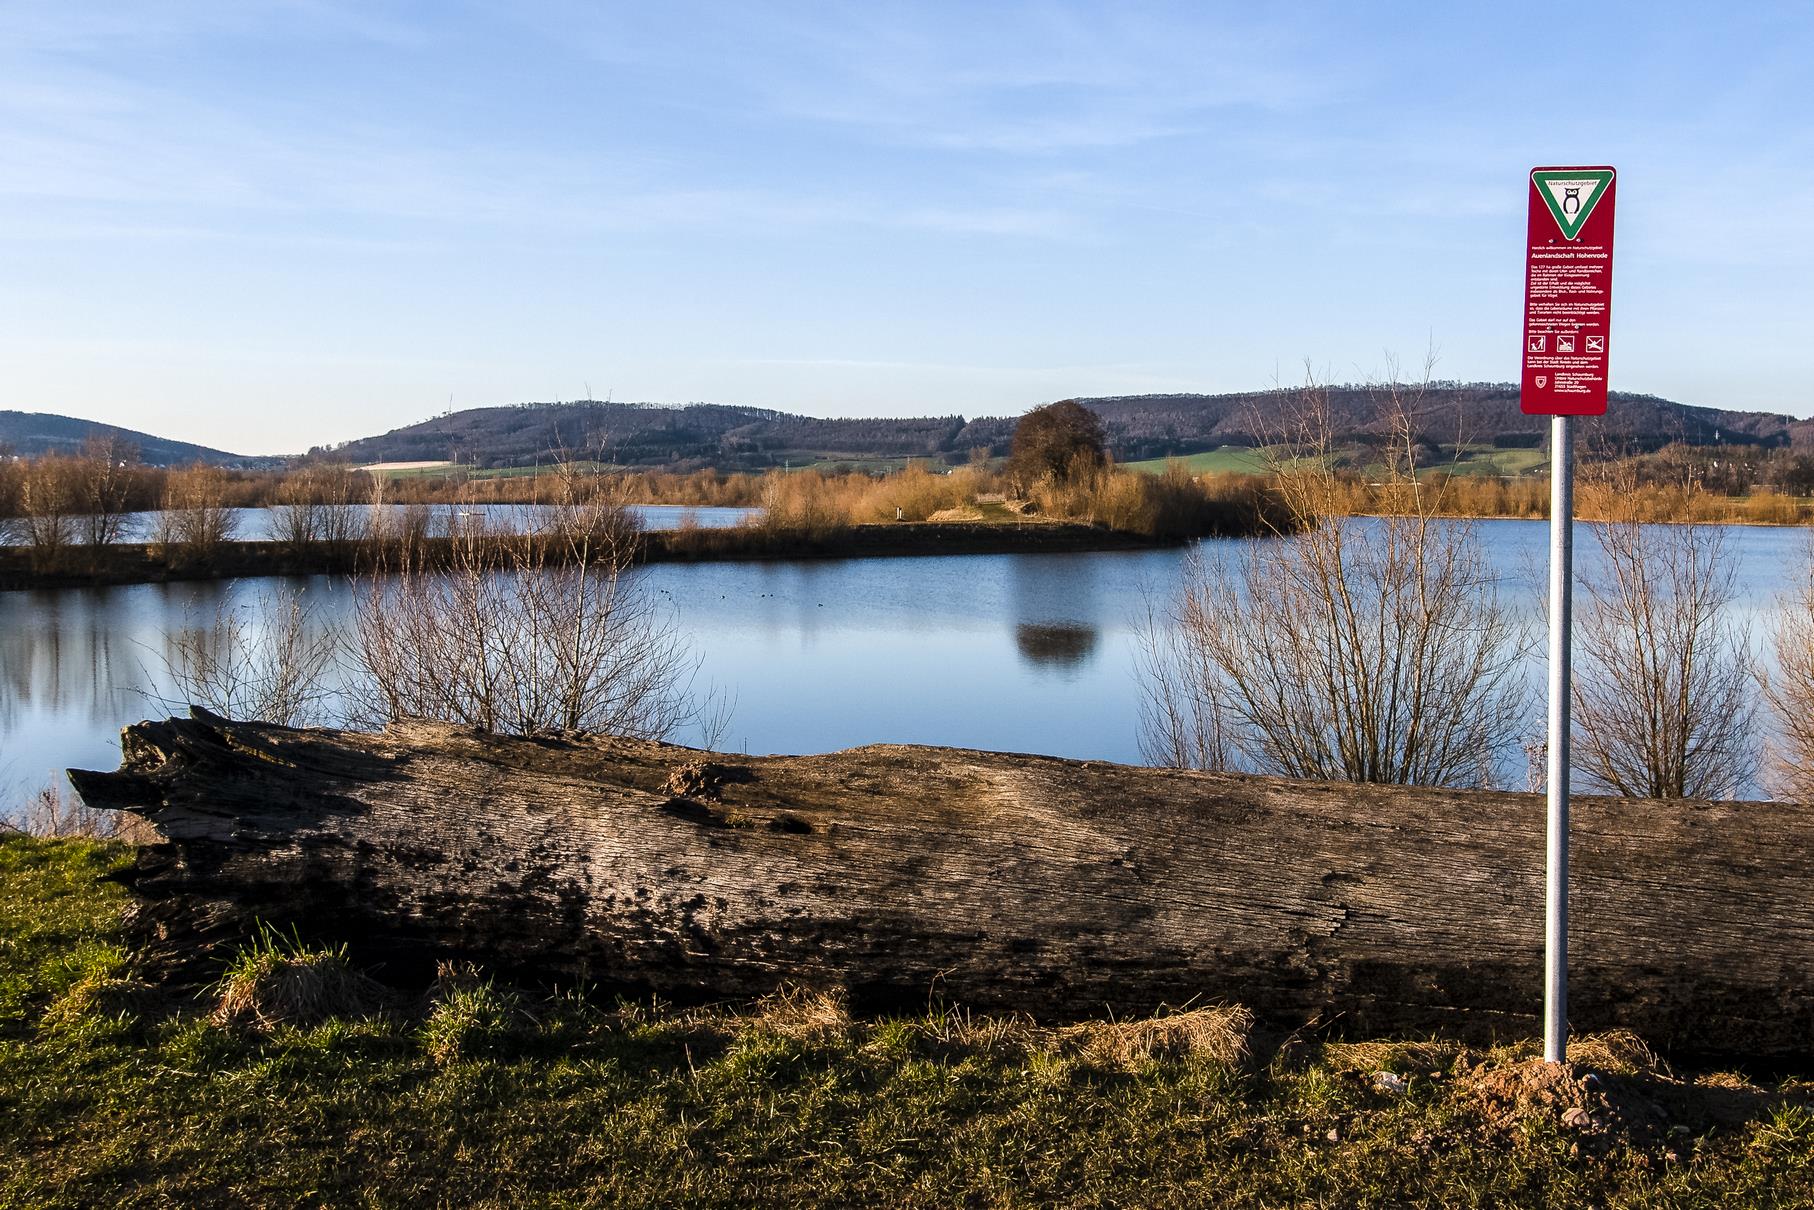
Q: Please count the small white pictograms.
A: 3